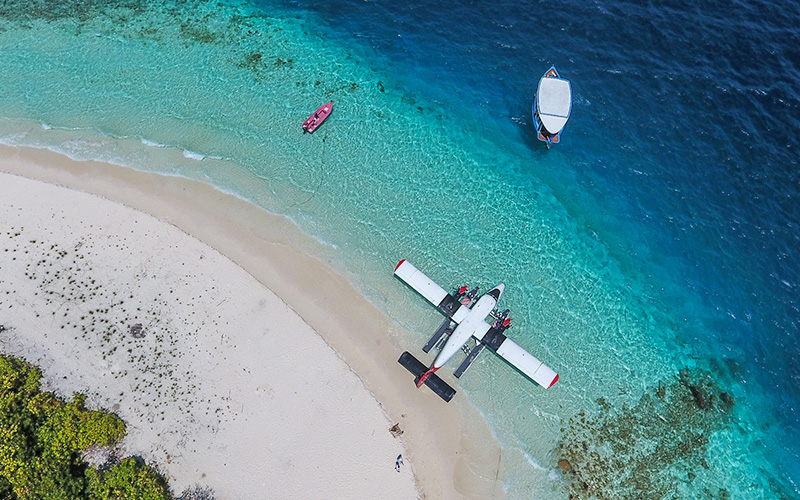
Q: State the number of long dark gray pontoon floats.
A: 2